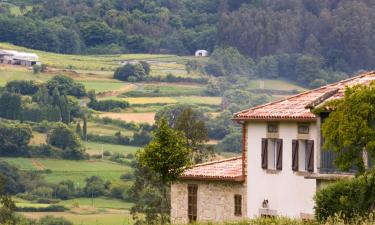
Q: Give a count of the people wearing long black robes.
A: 0